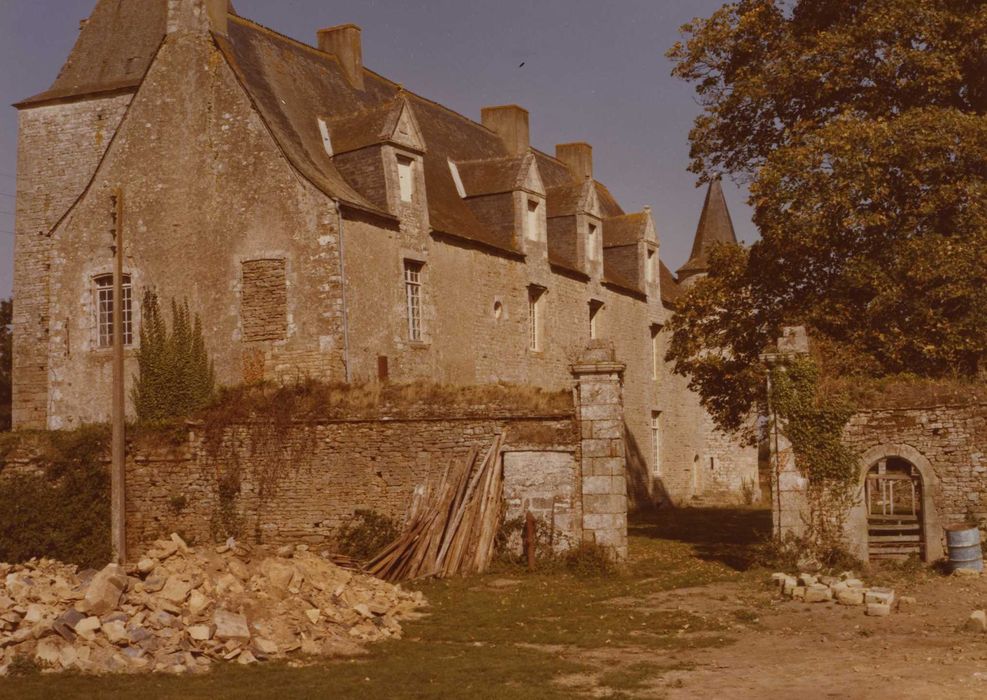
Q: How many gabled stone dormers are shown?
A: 4